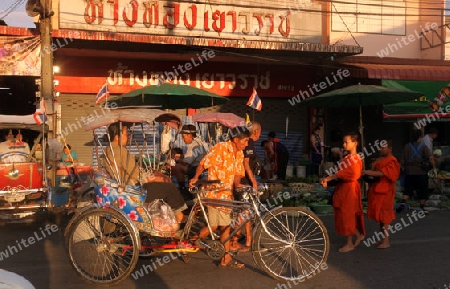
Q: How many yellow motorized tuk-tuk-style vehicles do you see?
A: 0